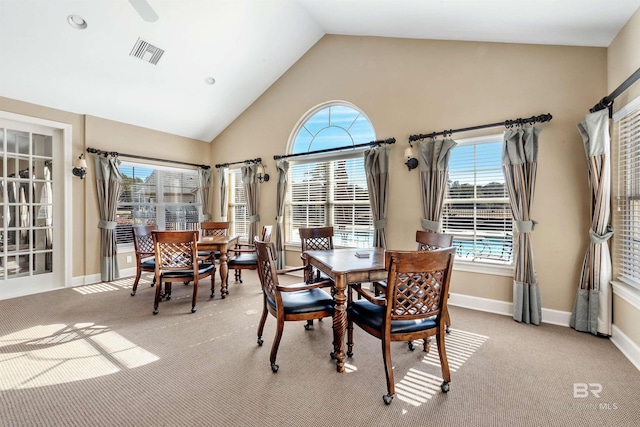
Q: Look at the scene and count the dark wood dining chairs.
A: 8